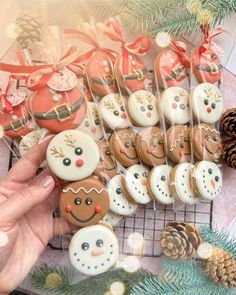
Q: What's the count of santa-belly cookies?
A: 6